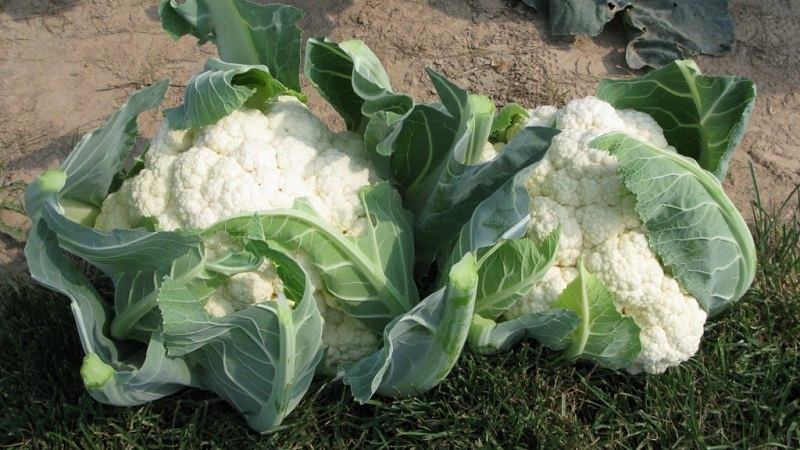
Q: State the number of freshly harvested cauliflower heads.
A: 2